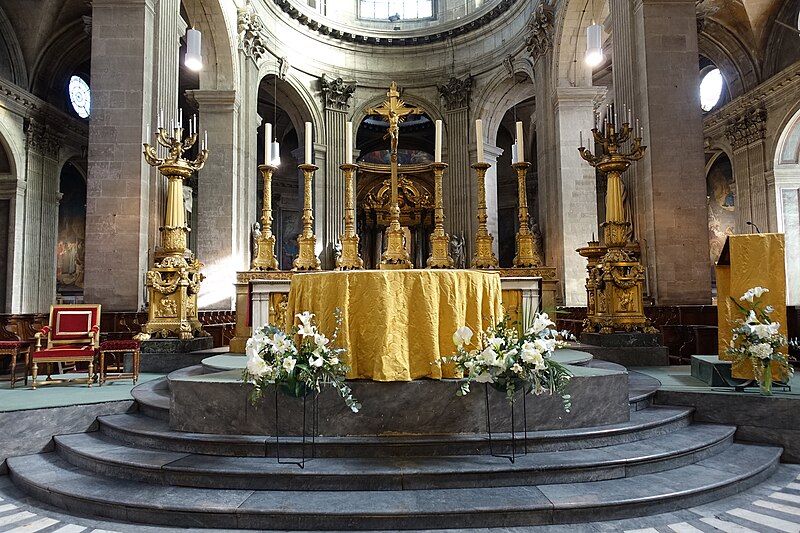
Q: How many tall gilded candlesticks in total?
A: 6